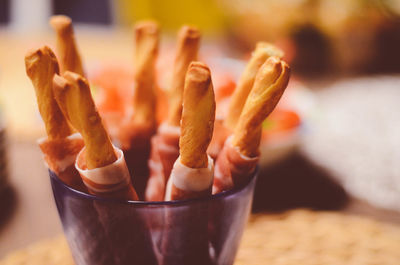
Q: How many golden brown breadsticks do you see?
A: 8